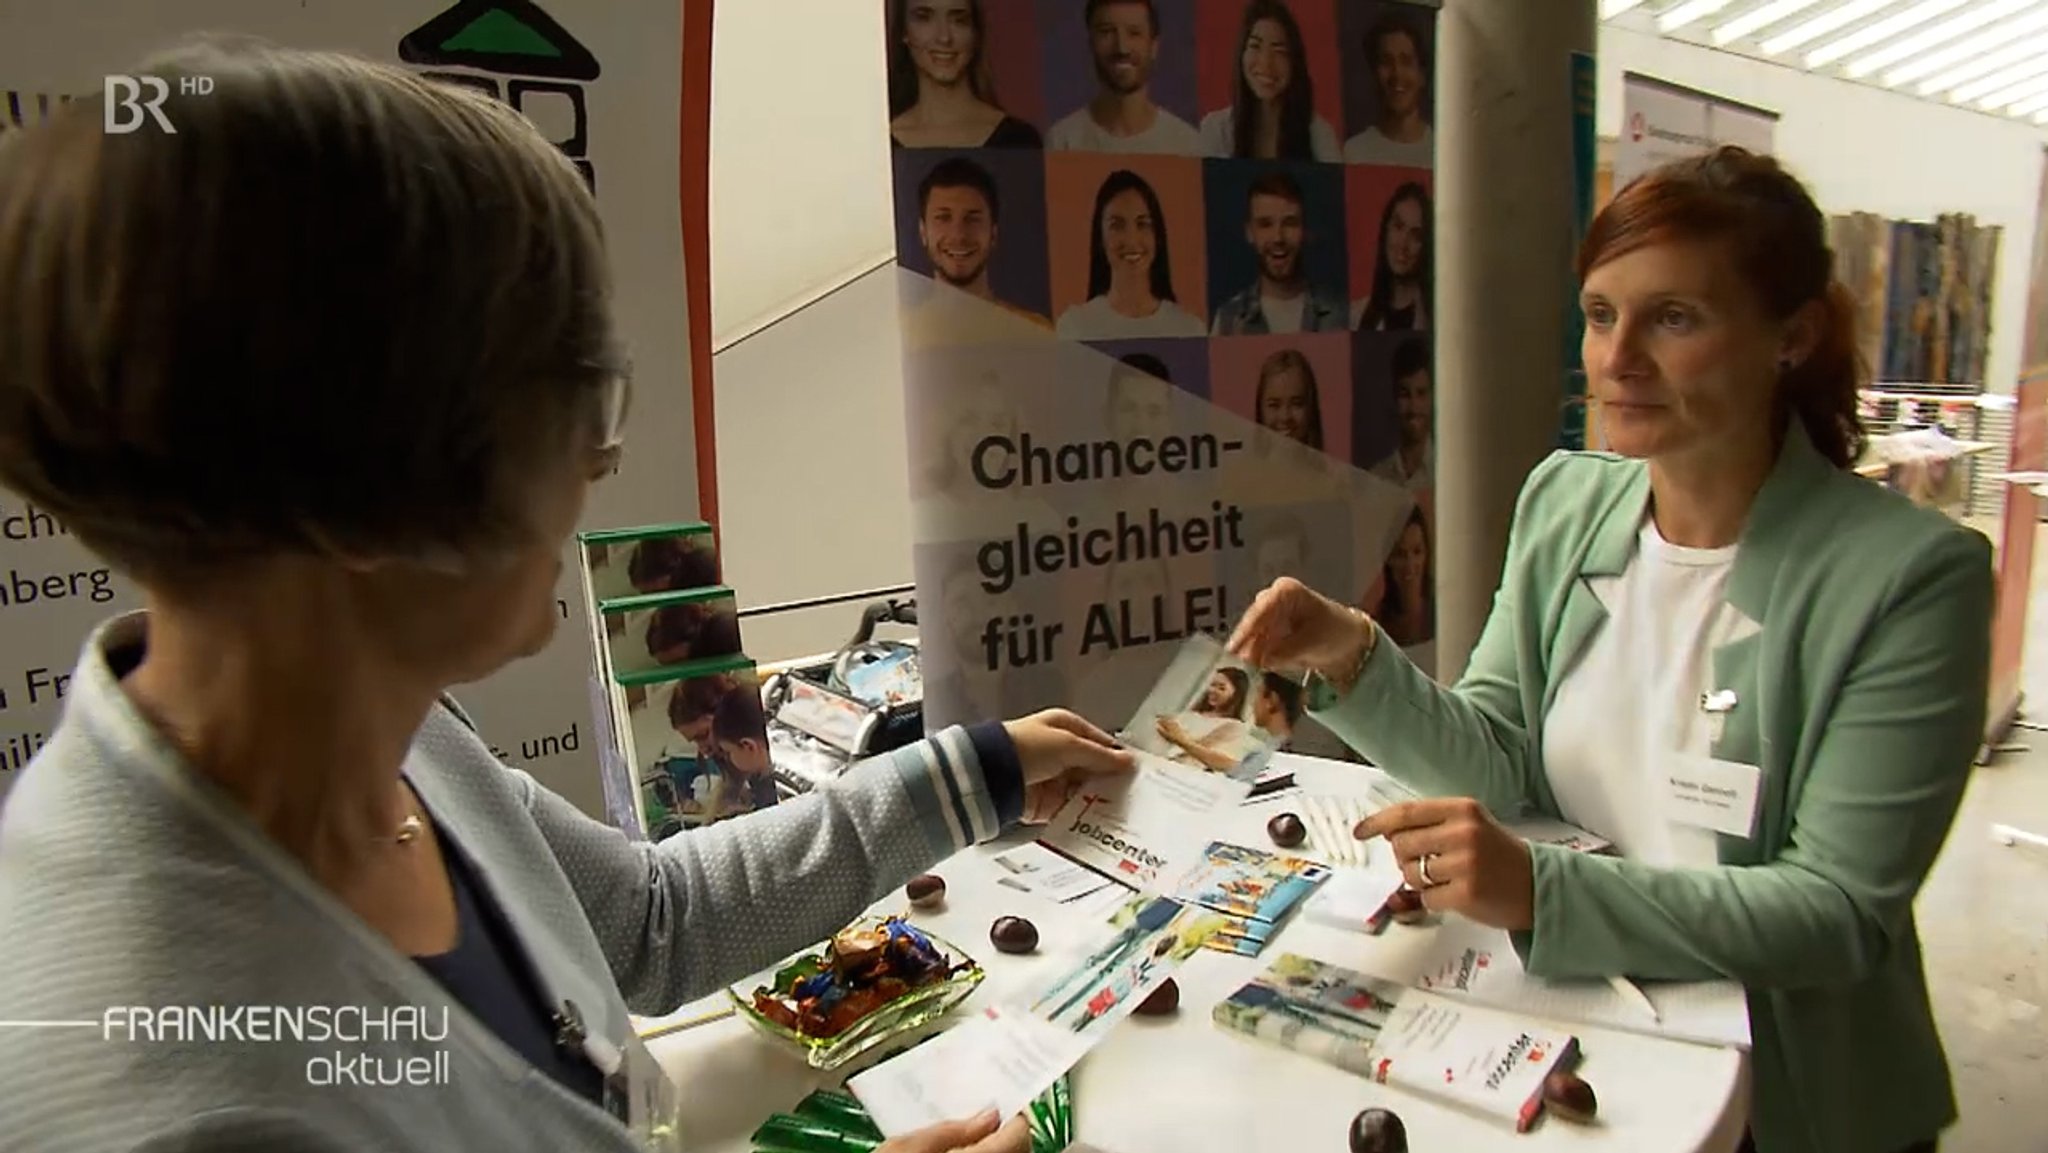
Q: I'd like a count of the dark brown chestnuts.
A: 7